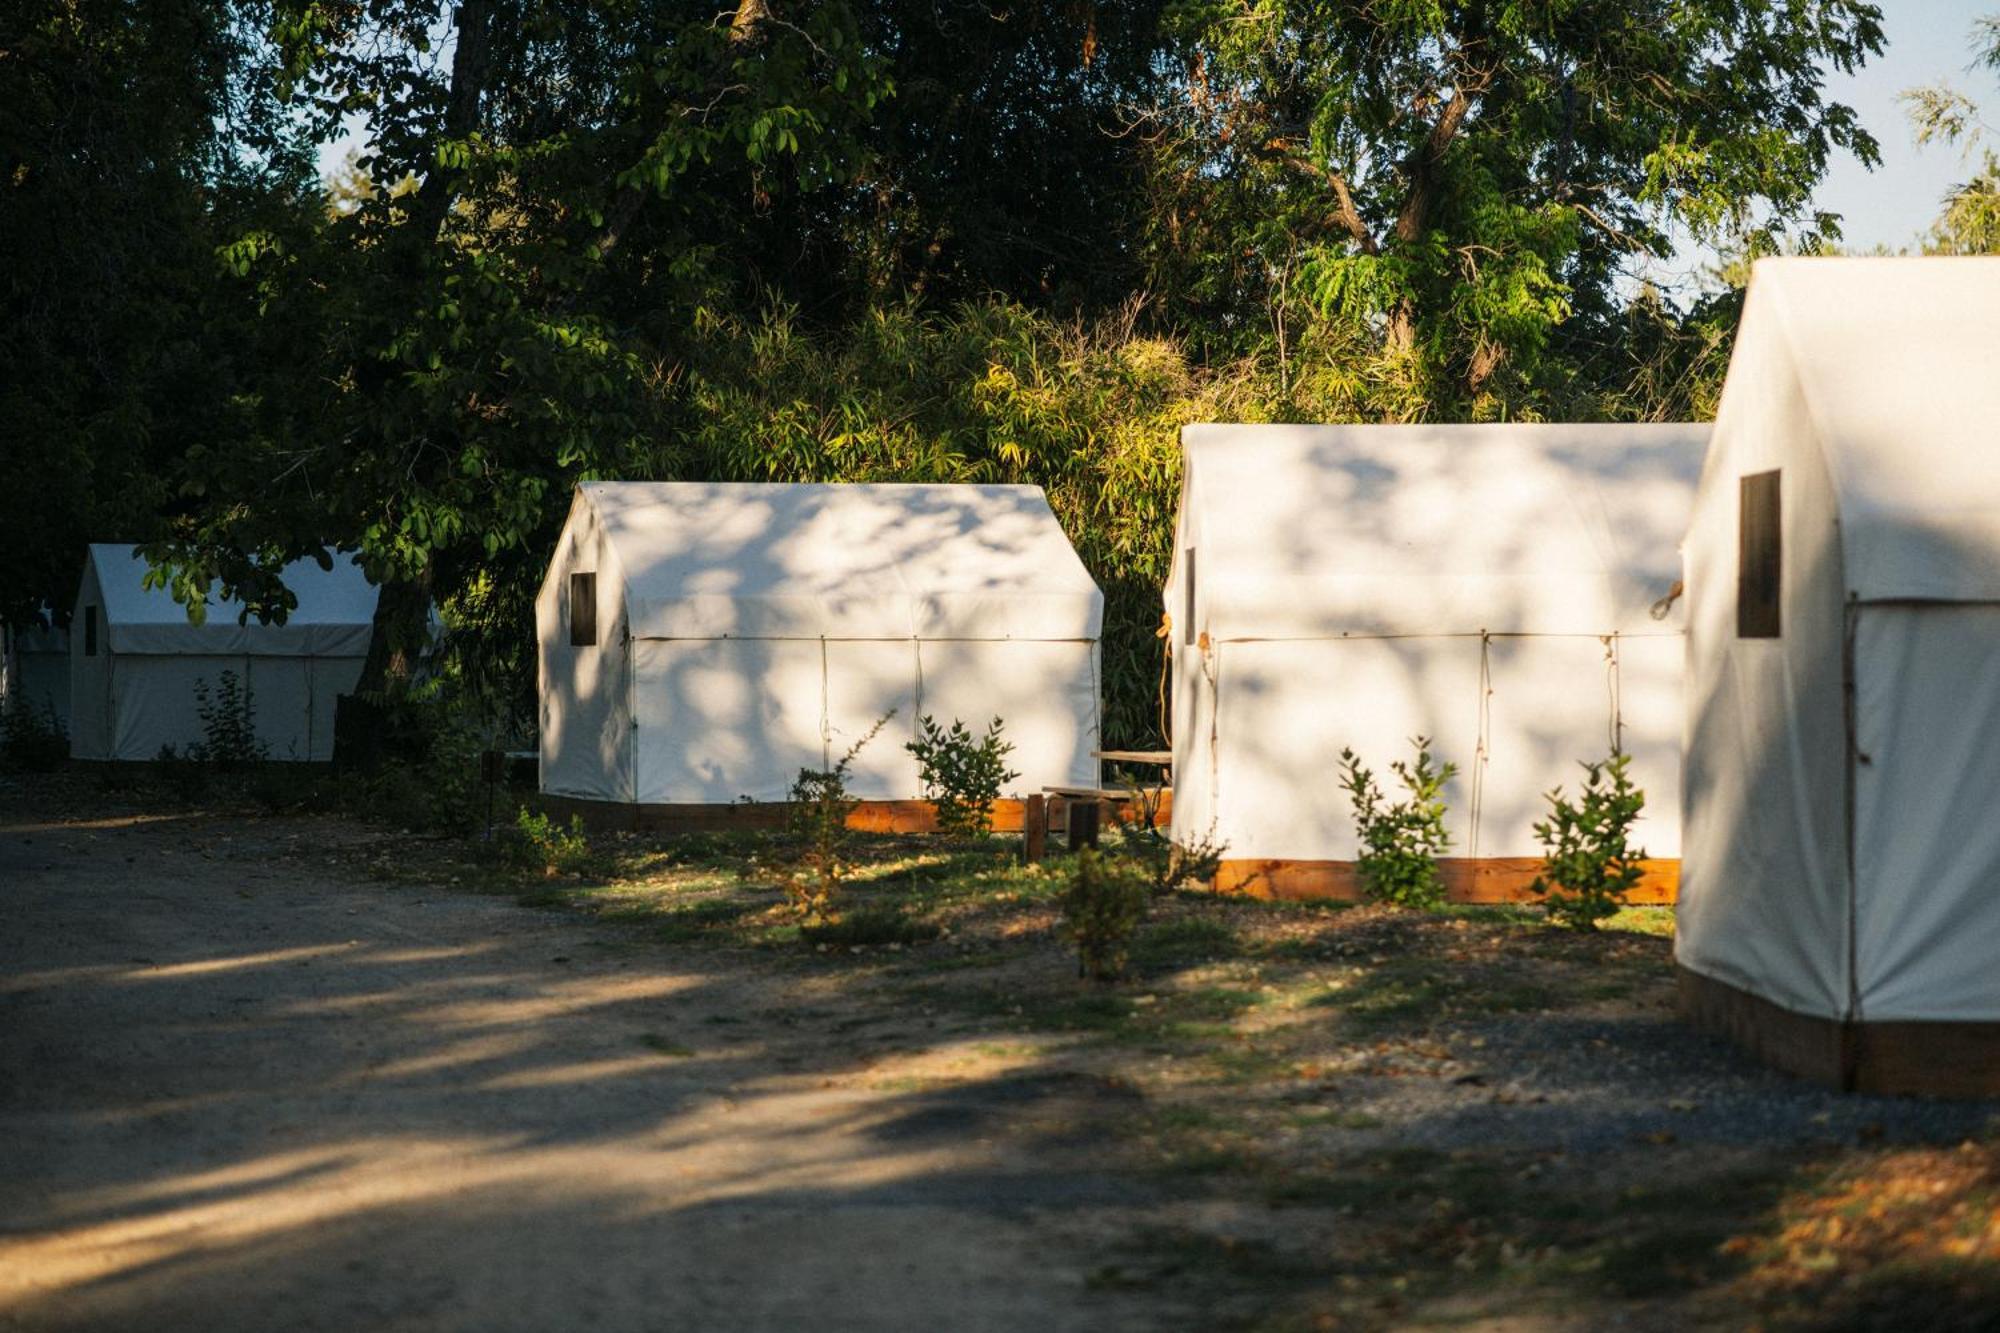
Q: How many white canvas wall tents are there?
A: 5